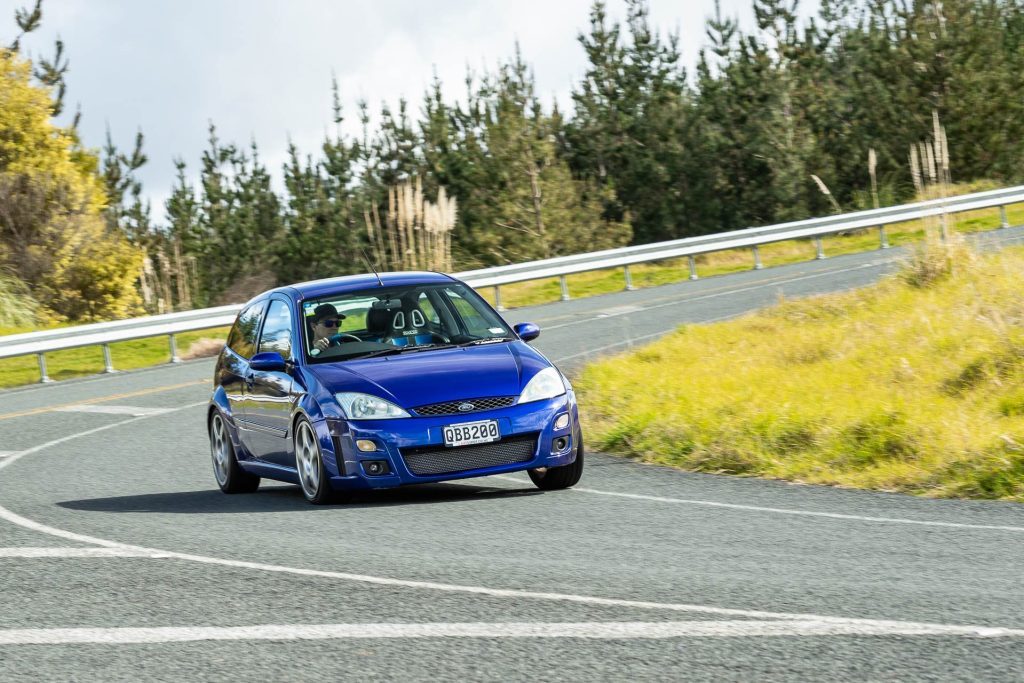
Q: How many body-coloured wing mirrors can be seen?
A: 2